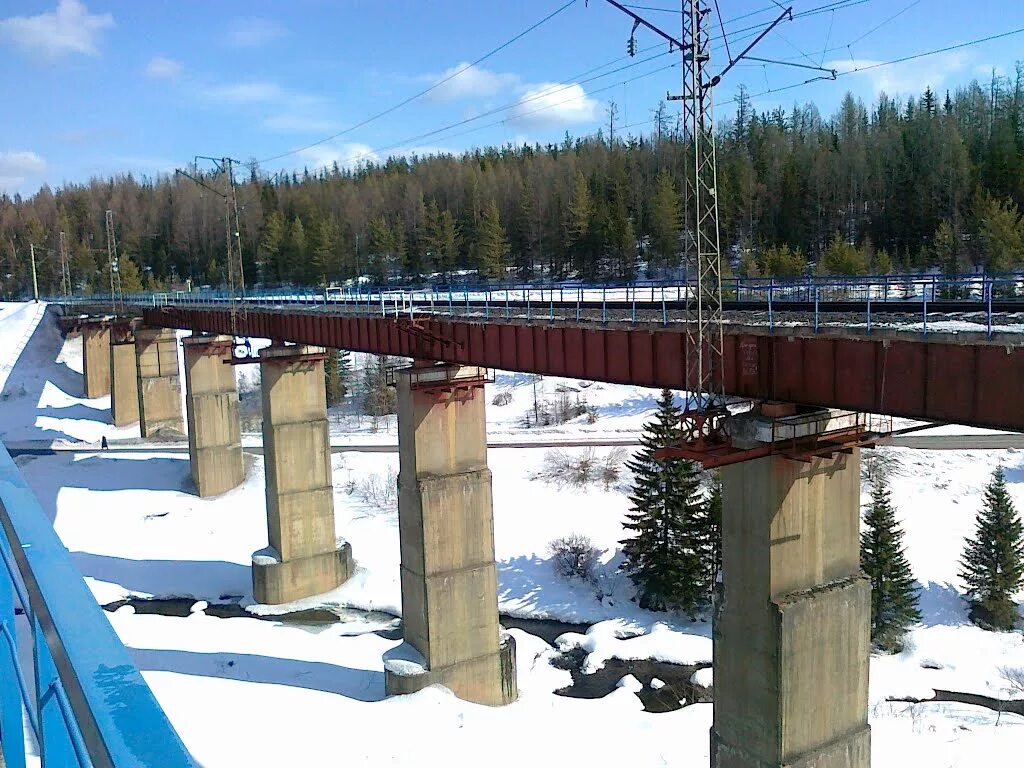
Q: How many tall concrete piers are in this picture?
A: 7